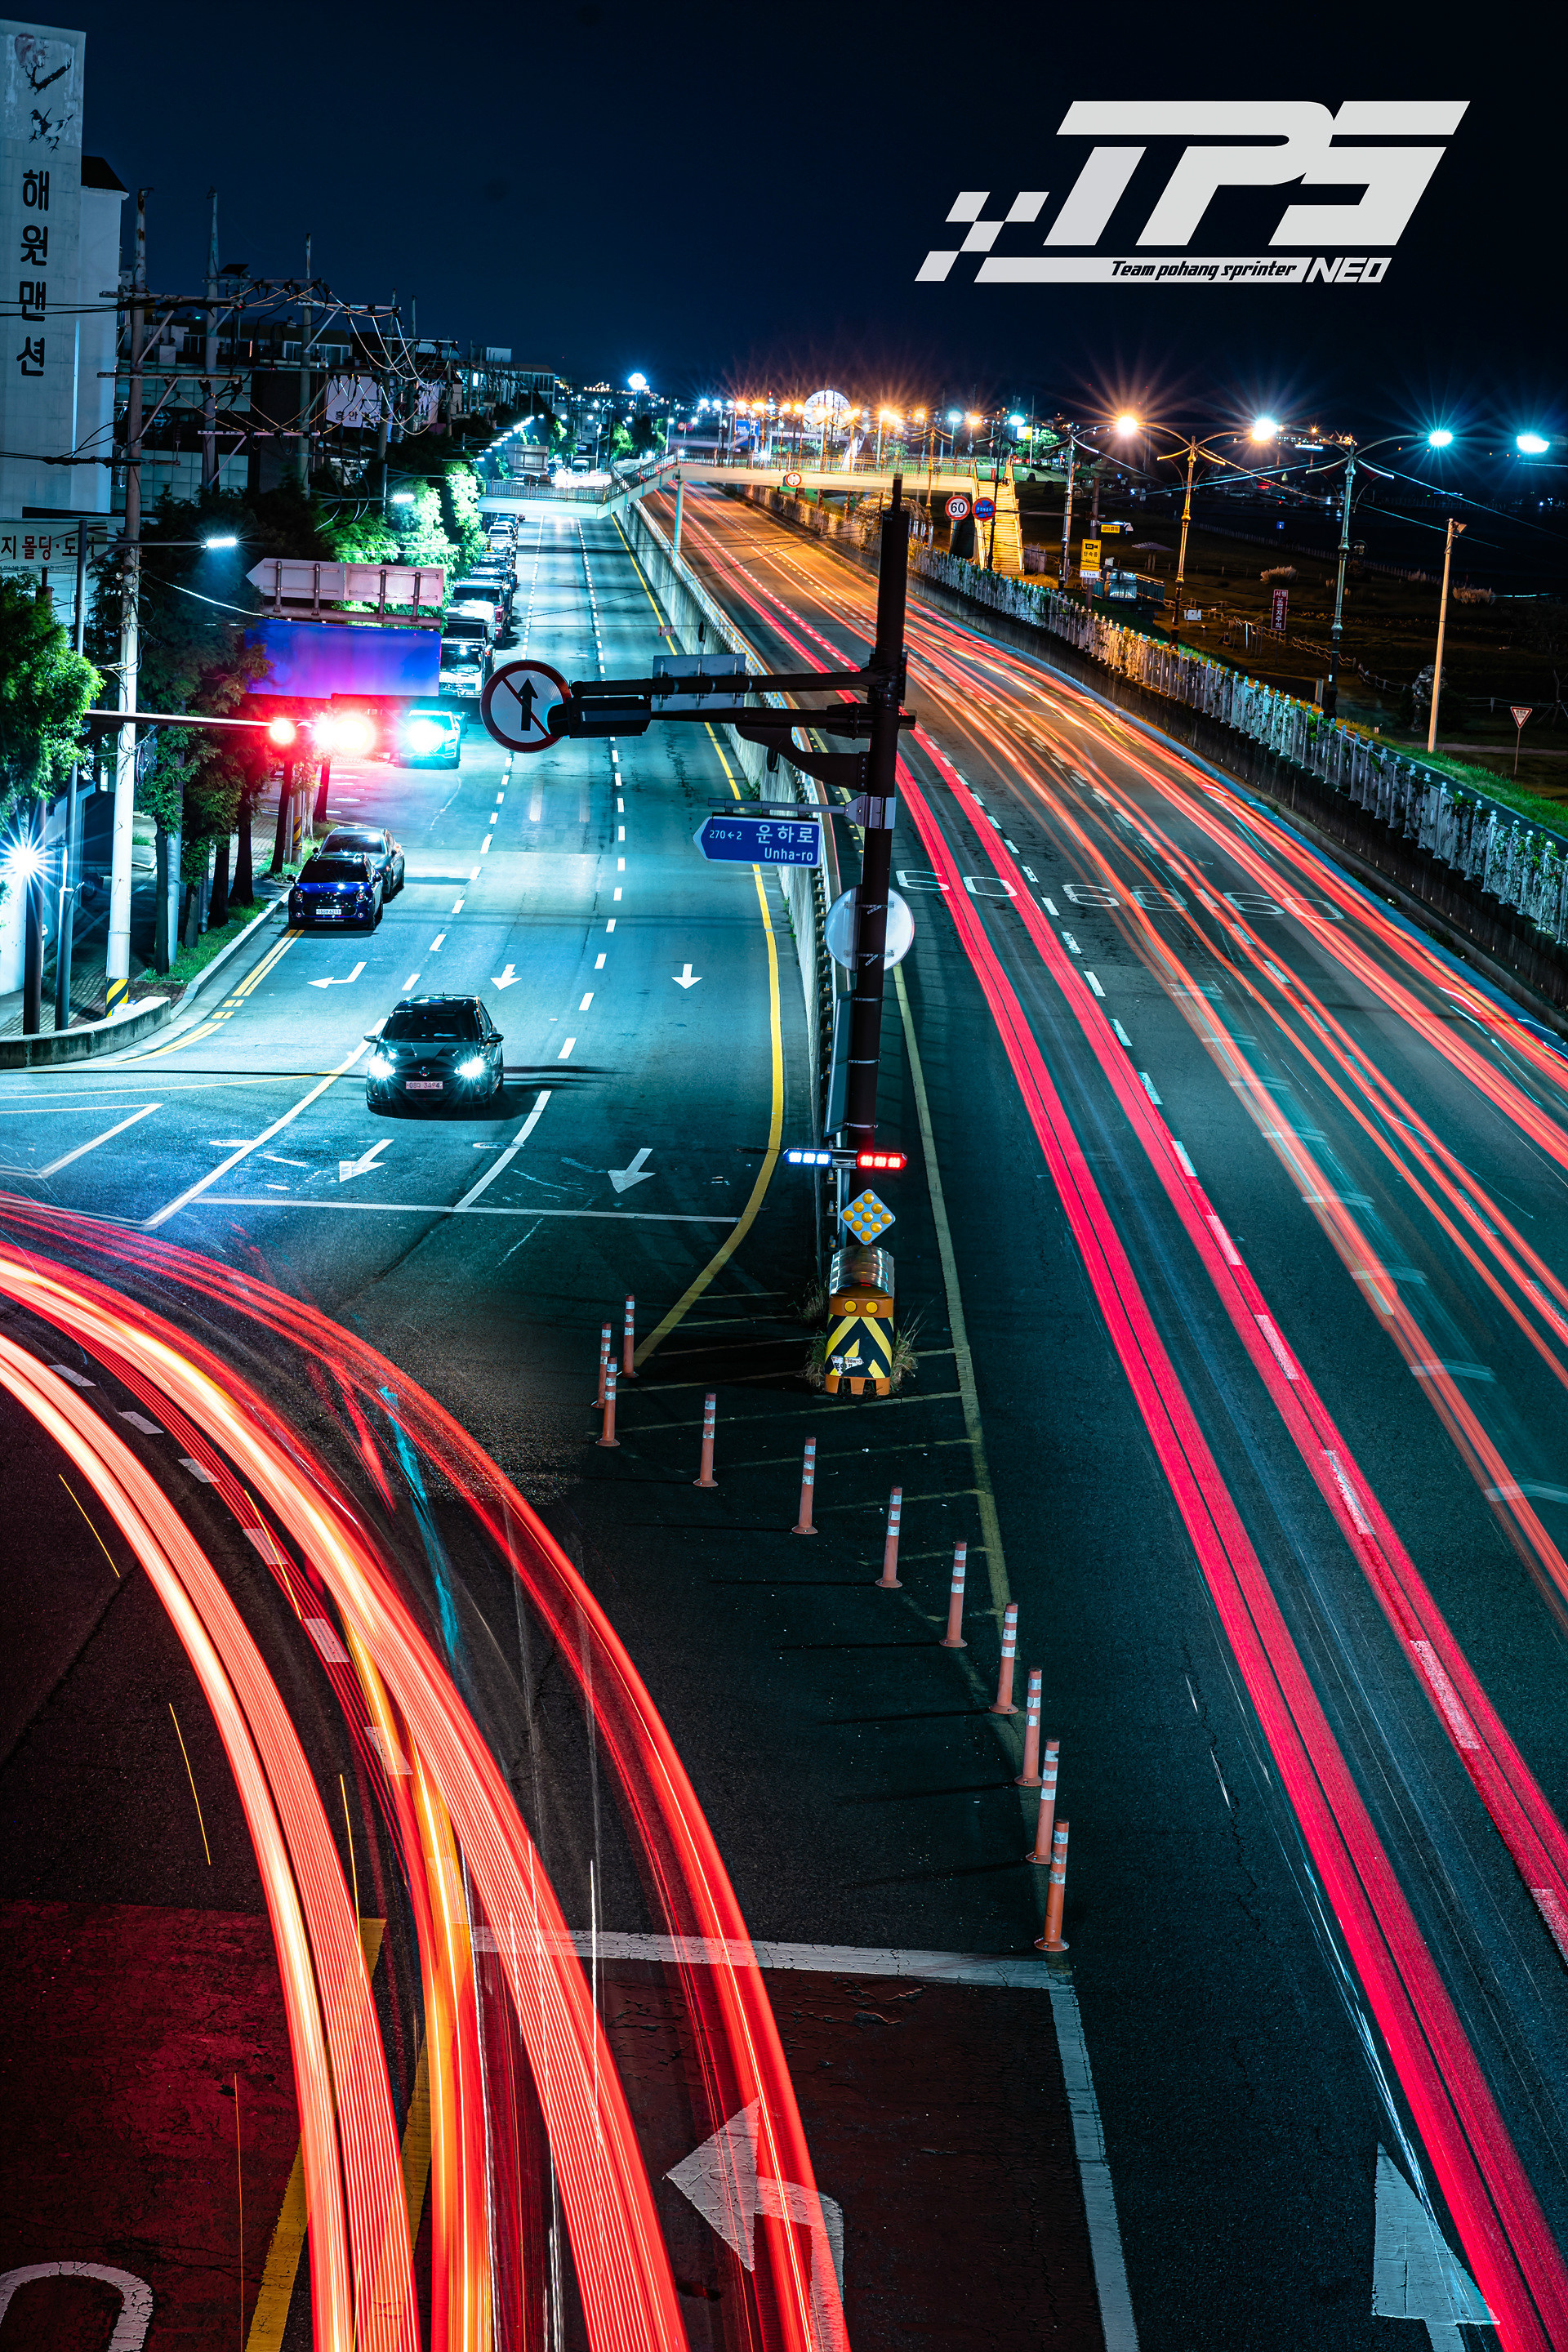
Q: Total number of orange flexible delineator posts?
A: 11